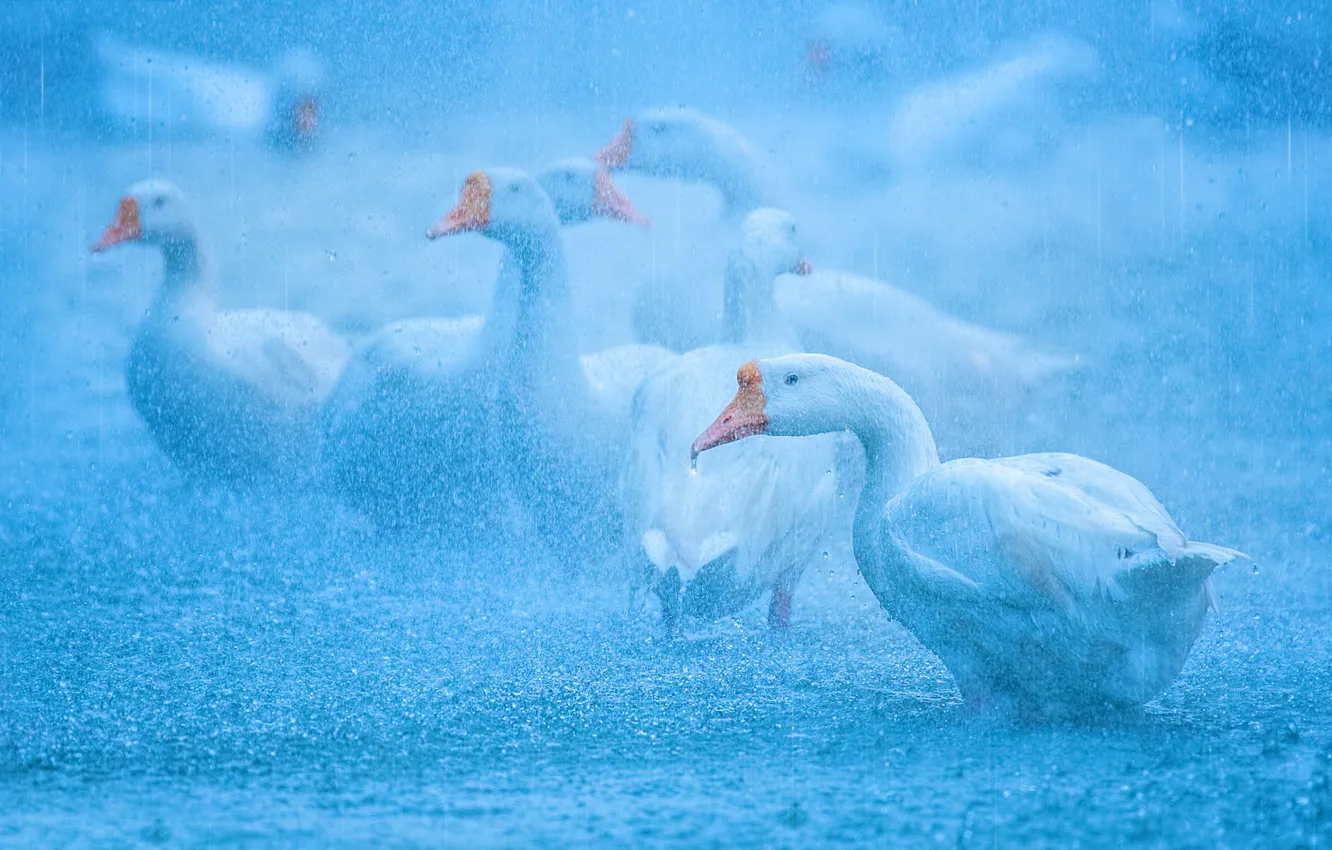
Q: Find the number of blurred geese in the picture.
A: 7